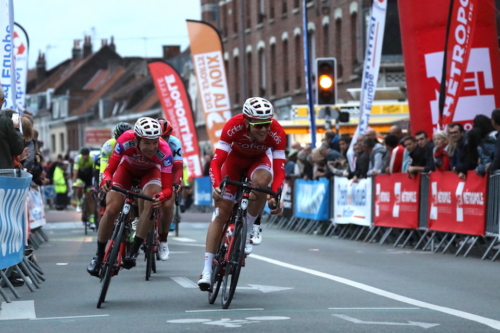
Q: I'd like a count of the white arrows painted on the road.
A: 2